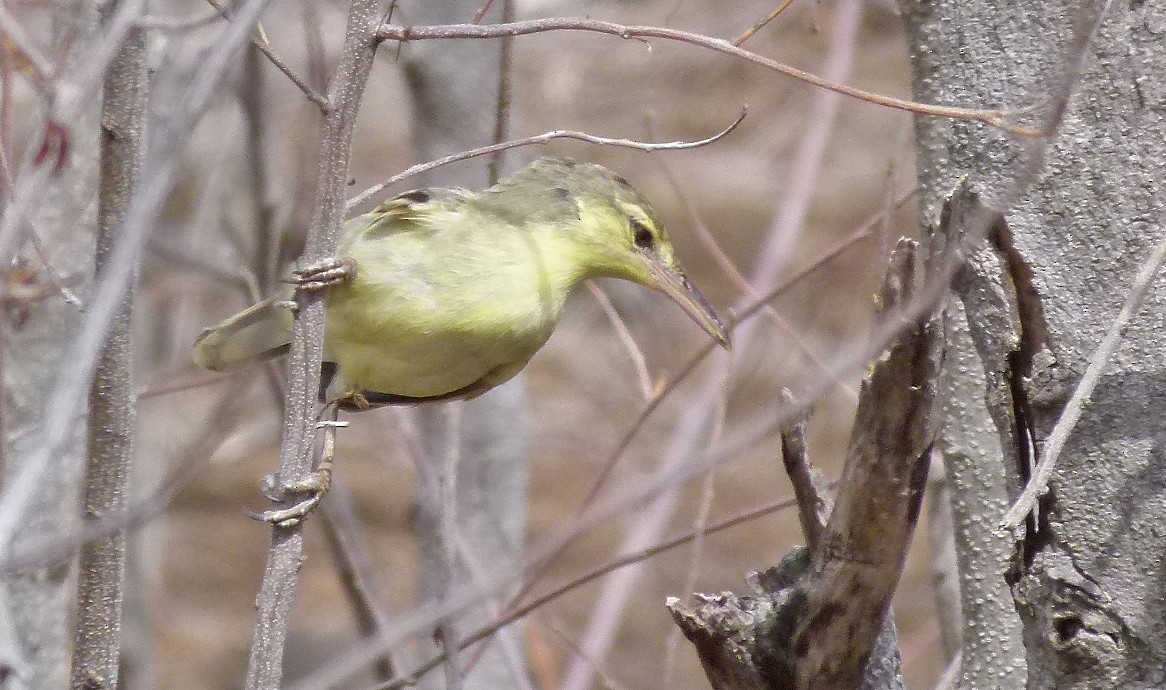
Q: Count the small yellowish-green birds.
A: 1